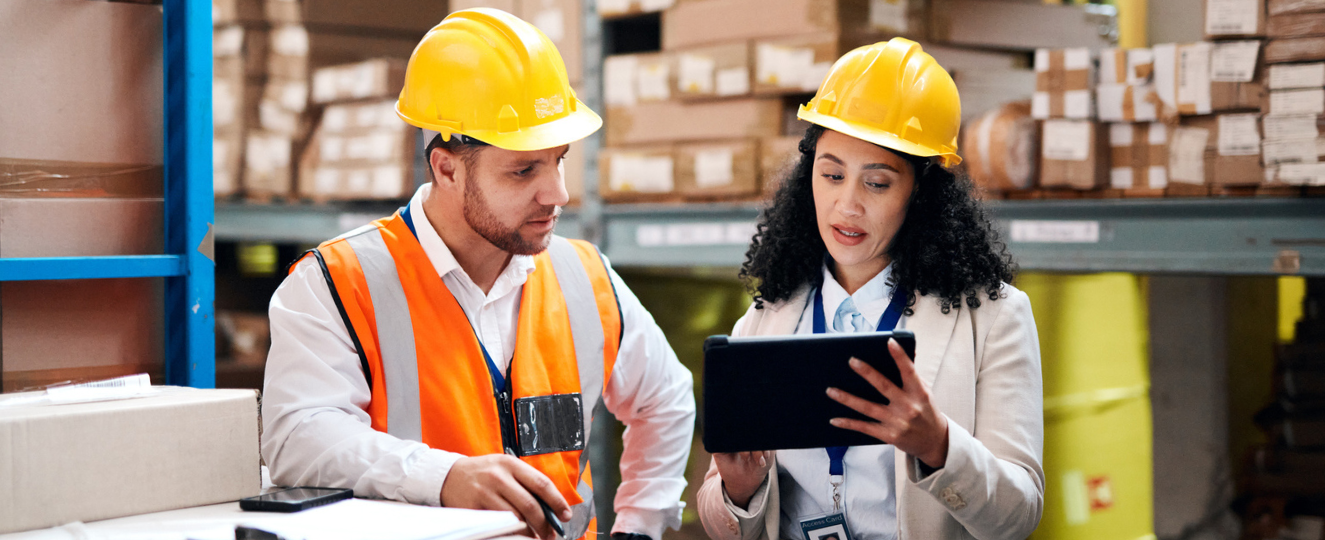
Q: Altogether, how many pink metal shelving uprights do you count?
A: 0